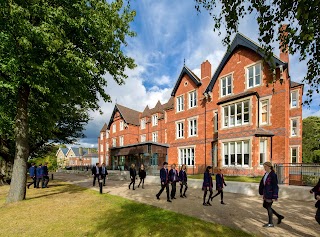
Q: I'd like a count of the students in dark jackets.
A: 14